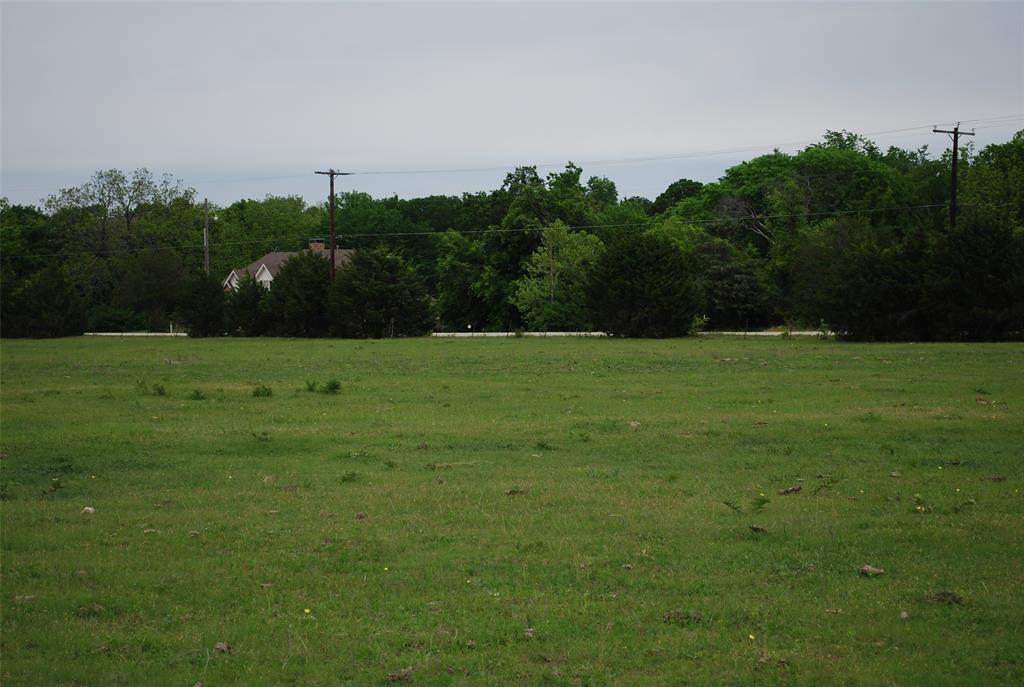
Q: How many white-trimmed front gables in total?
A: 2